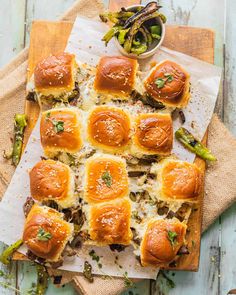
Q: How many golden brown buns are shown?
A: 12